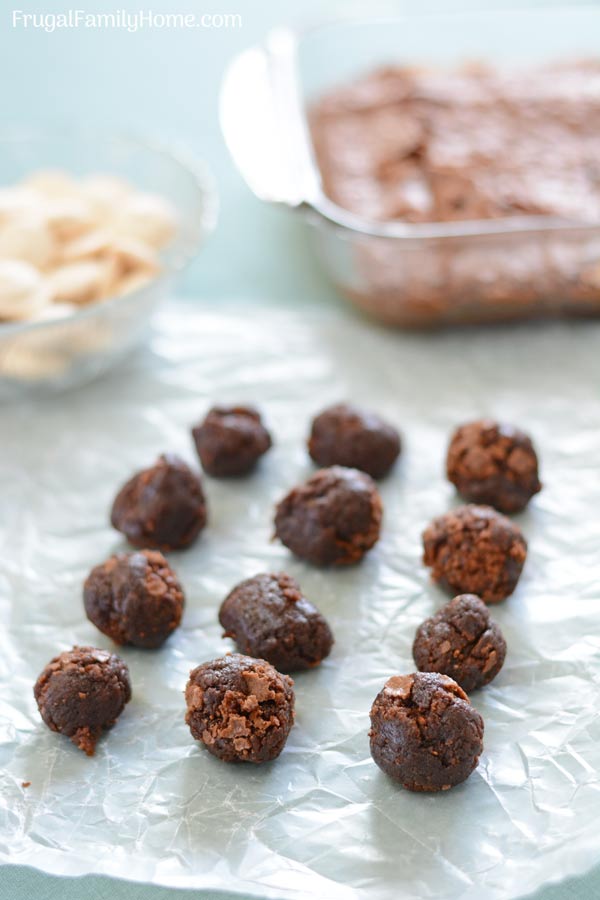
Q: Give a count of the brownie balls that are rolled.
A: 12